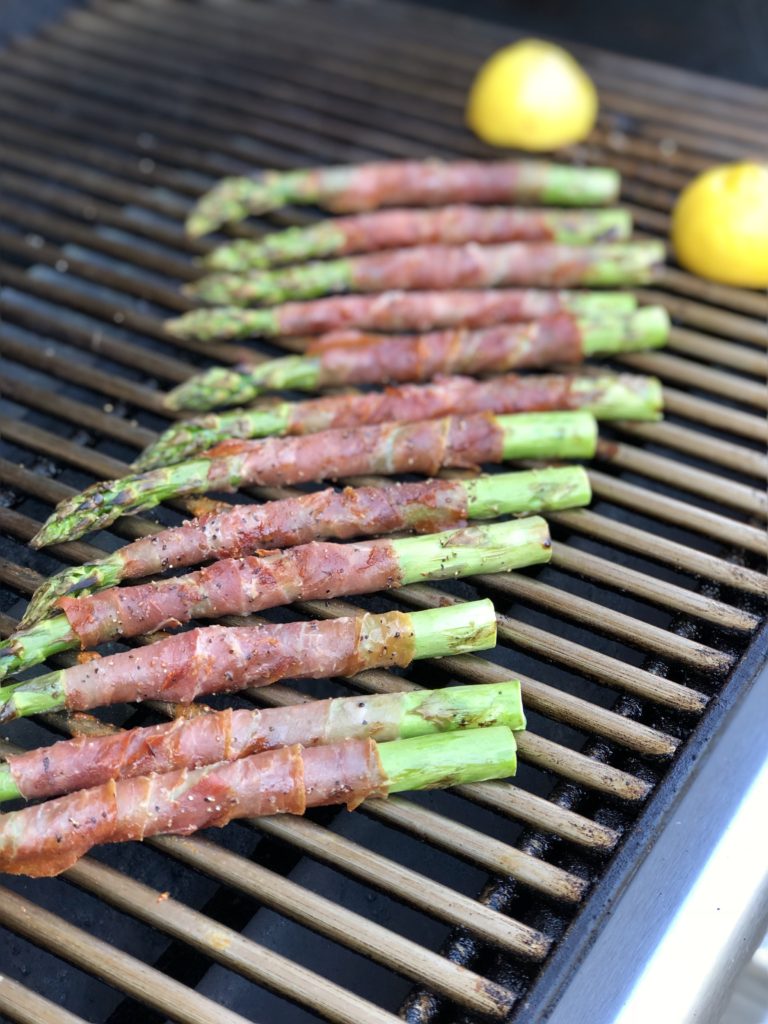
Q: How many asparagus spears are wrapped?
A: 12